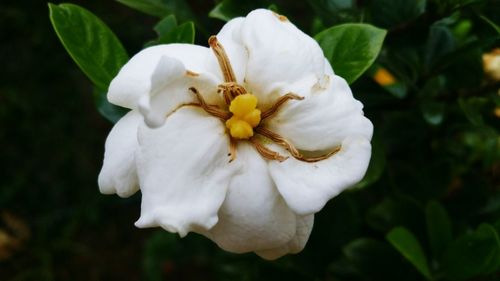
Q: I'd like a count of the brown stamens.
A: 6